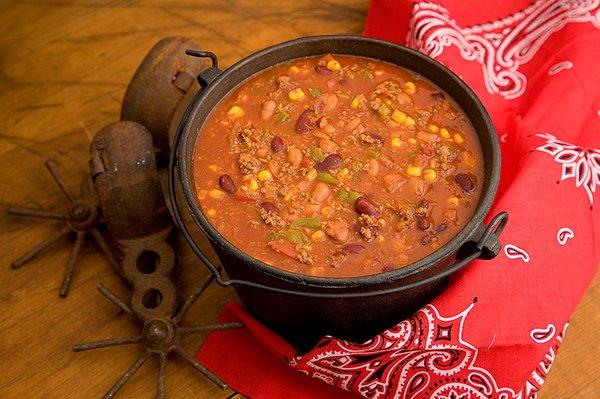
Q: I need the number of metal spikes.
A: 12